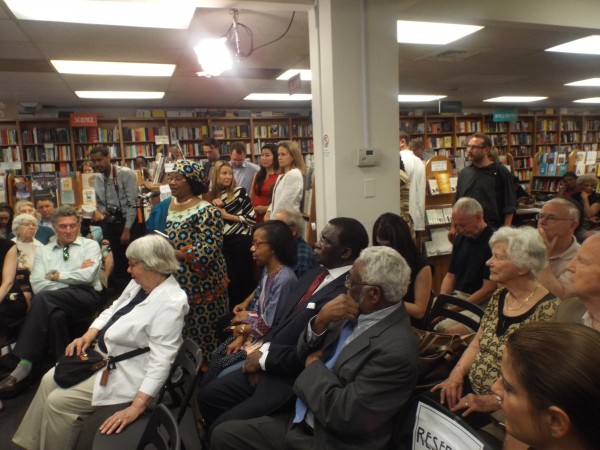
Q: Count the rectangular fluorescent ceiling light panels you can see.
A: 11